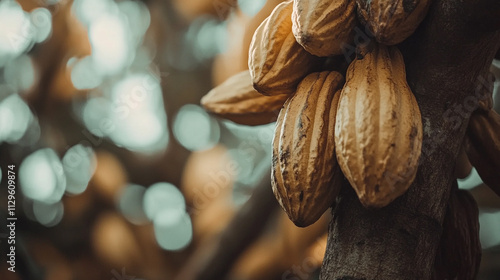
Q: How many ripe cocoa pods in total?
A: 6